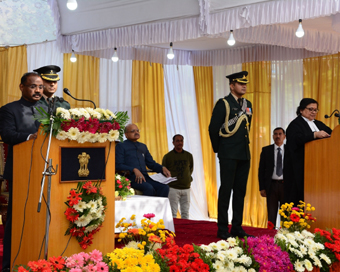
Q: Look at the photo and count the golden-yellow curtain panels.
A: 6